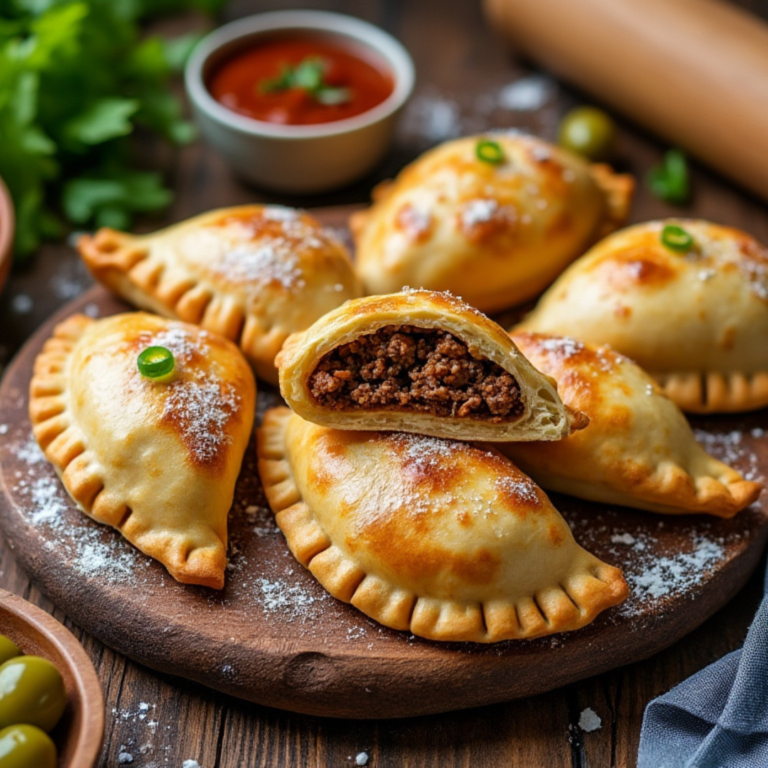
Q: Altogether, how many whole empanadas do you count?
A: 6